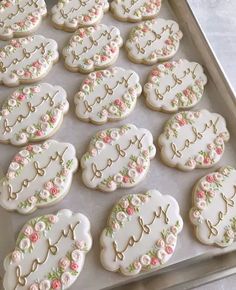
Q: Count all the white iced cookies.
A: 15